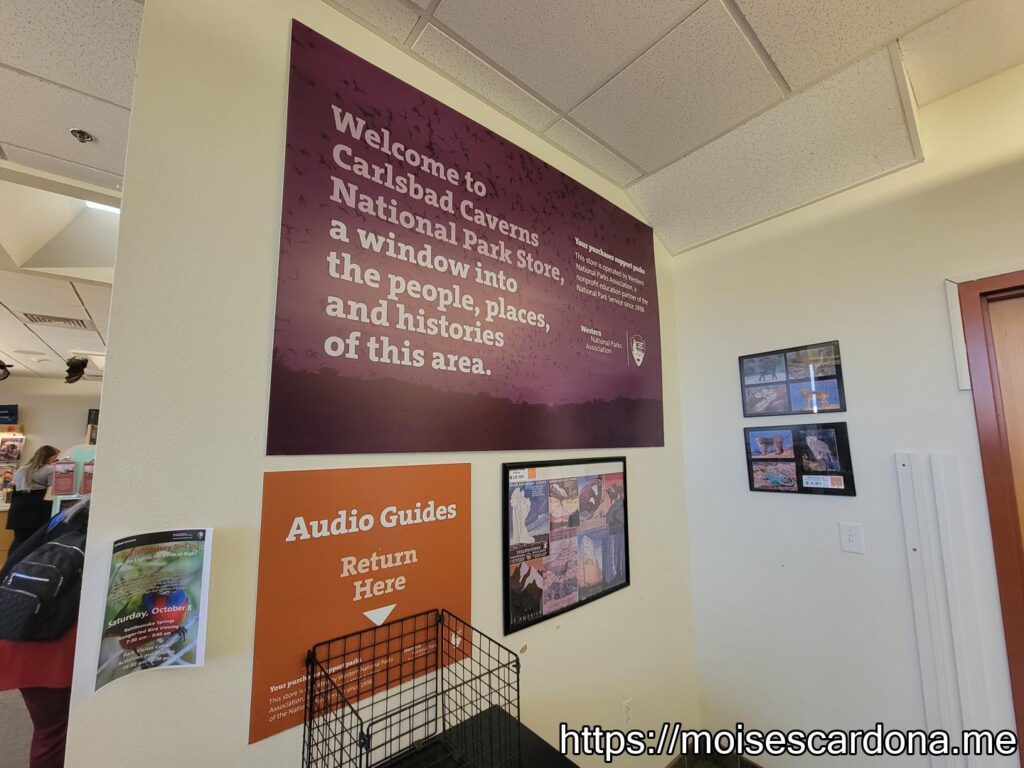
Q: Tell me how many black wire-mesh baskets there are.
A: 1